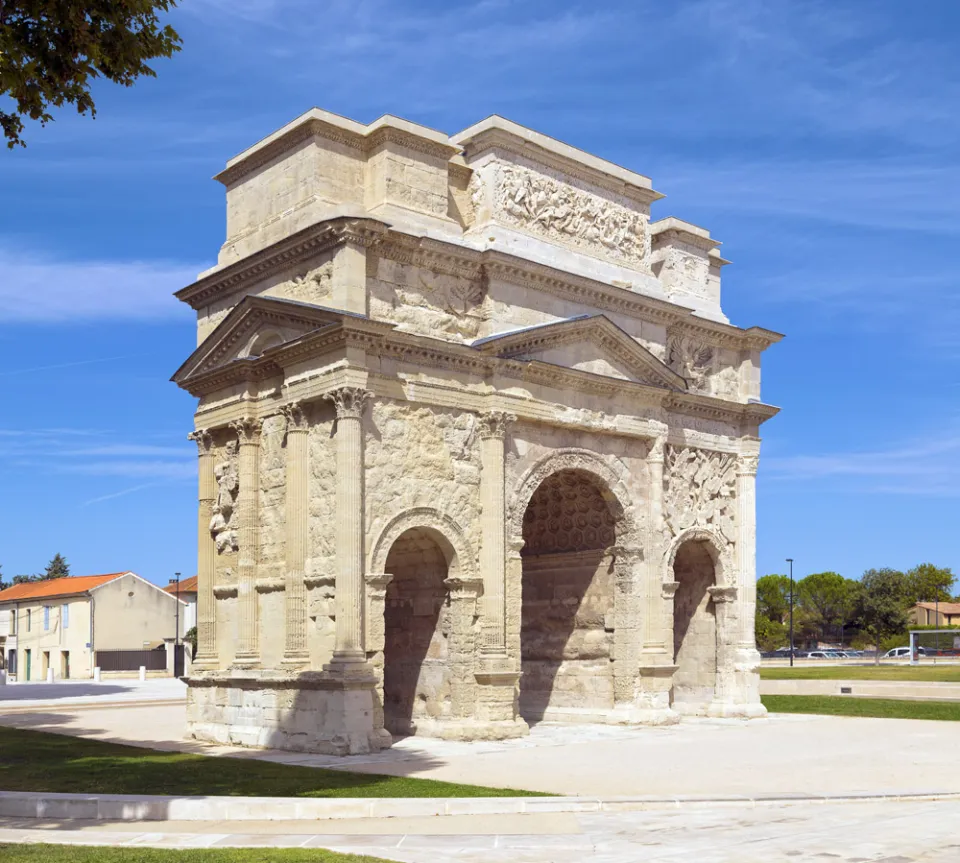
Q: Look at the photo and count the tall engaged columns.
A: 7